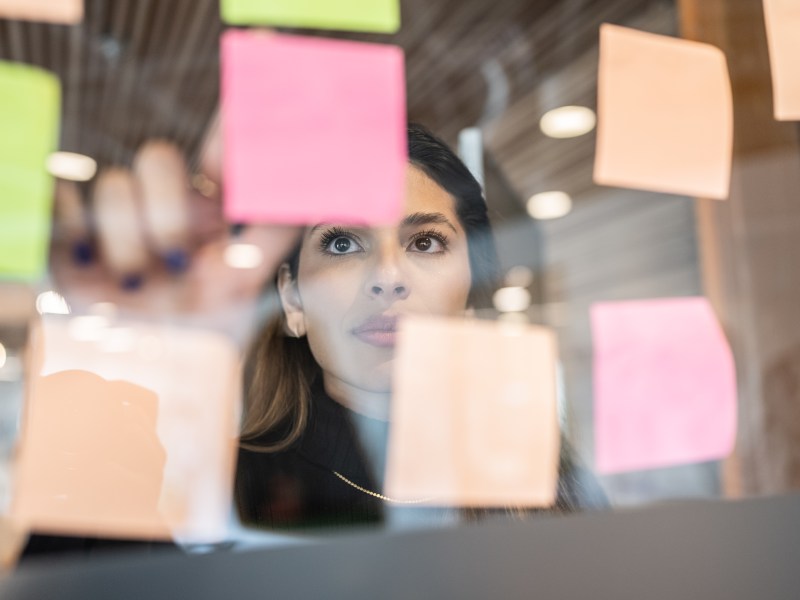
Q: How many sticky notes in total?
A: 9